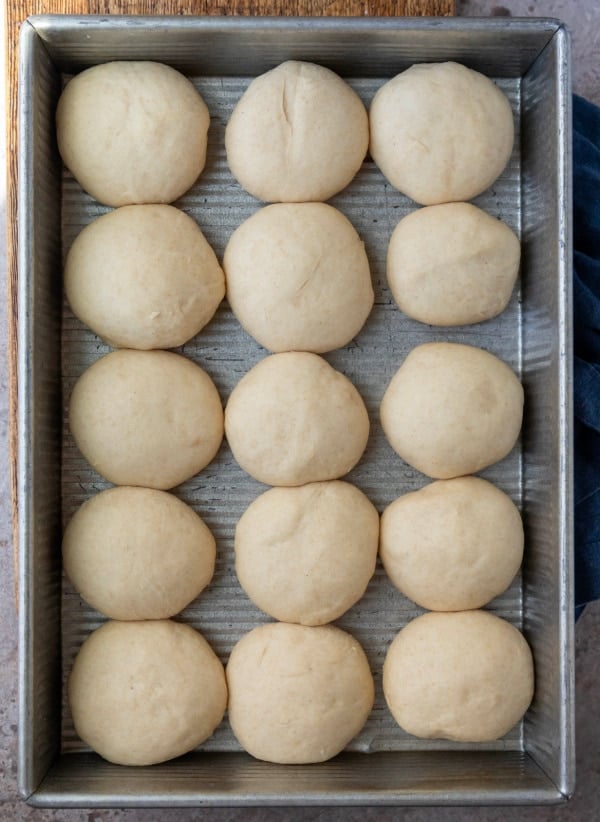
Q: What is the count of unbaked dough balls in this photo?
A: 15